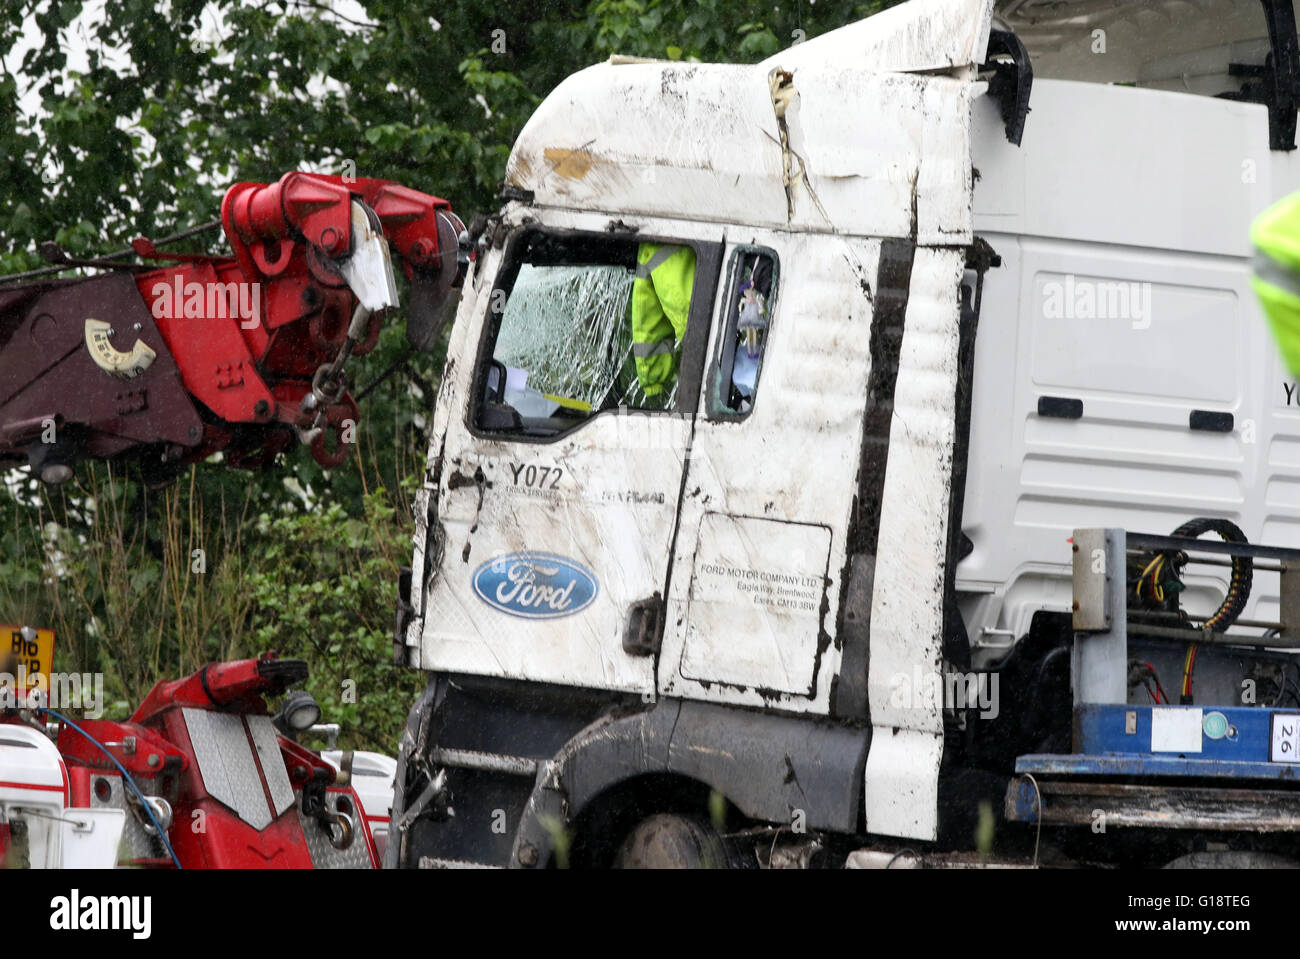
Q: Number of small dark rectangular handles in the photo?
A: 2